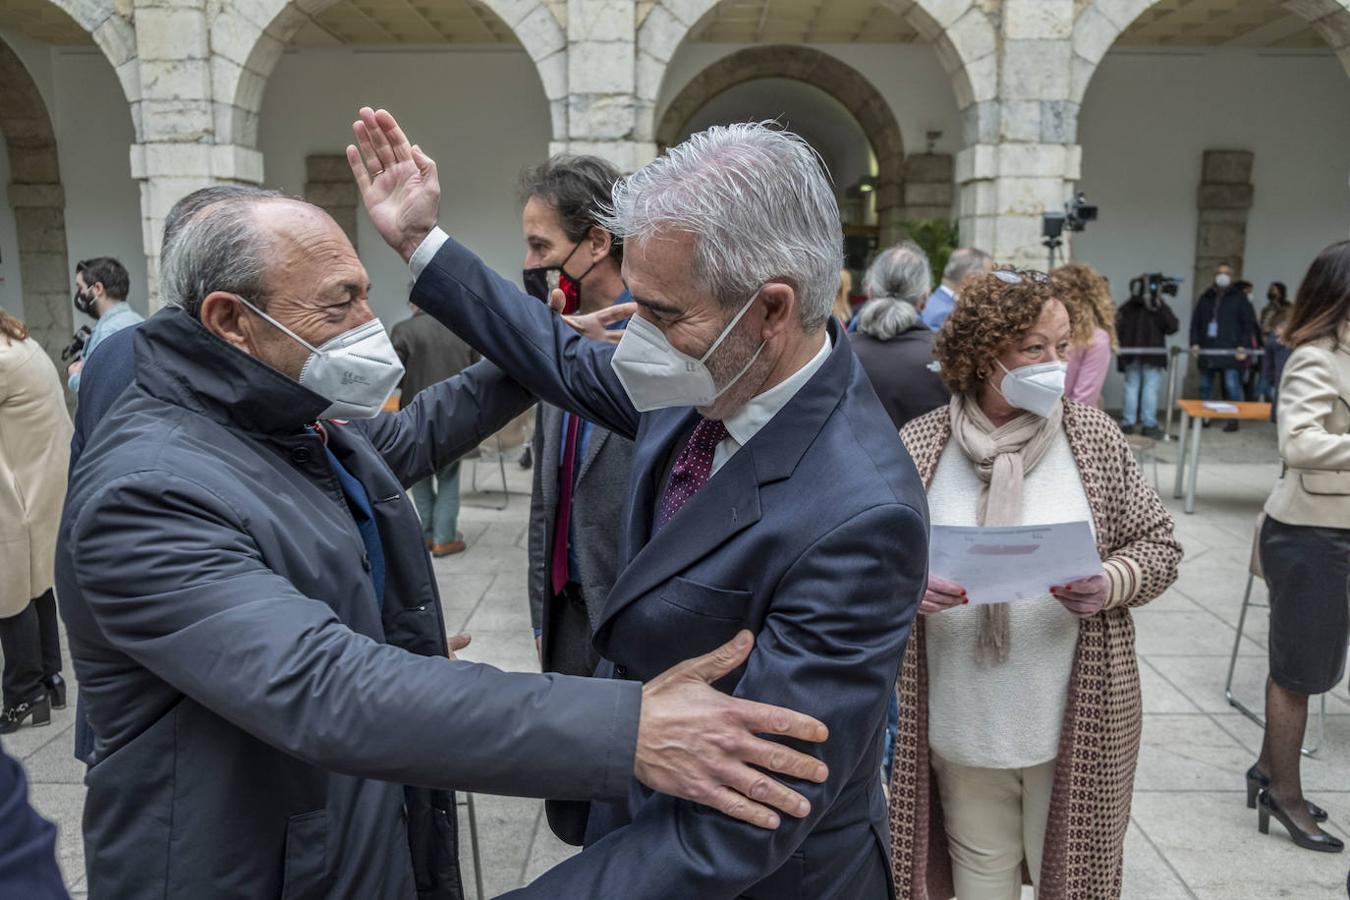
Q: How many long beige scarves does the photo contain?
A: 1